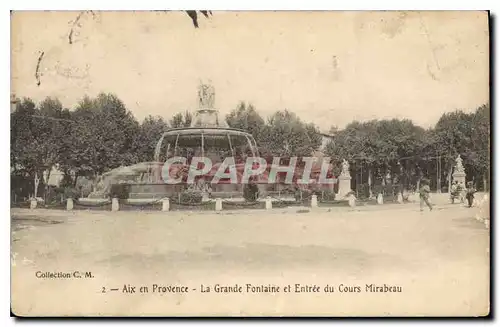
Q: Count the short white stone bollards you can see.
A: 10